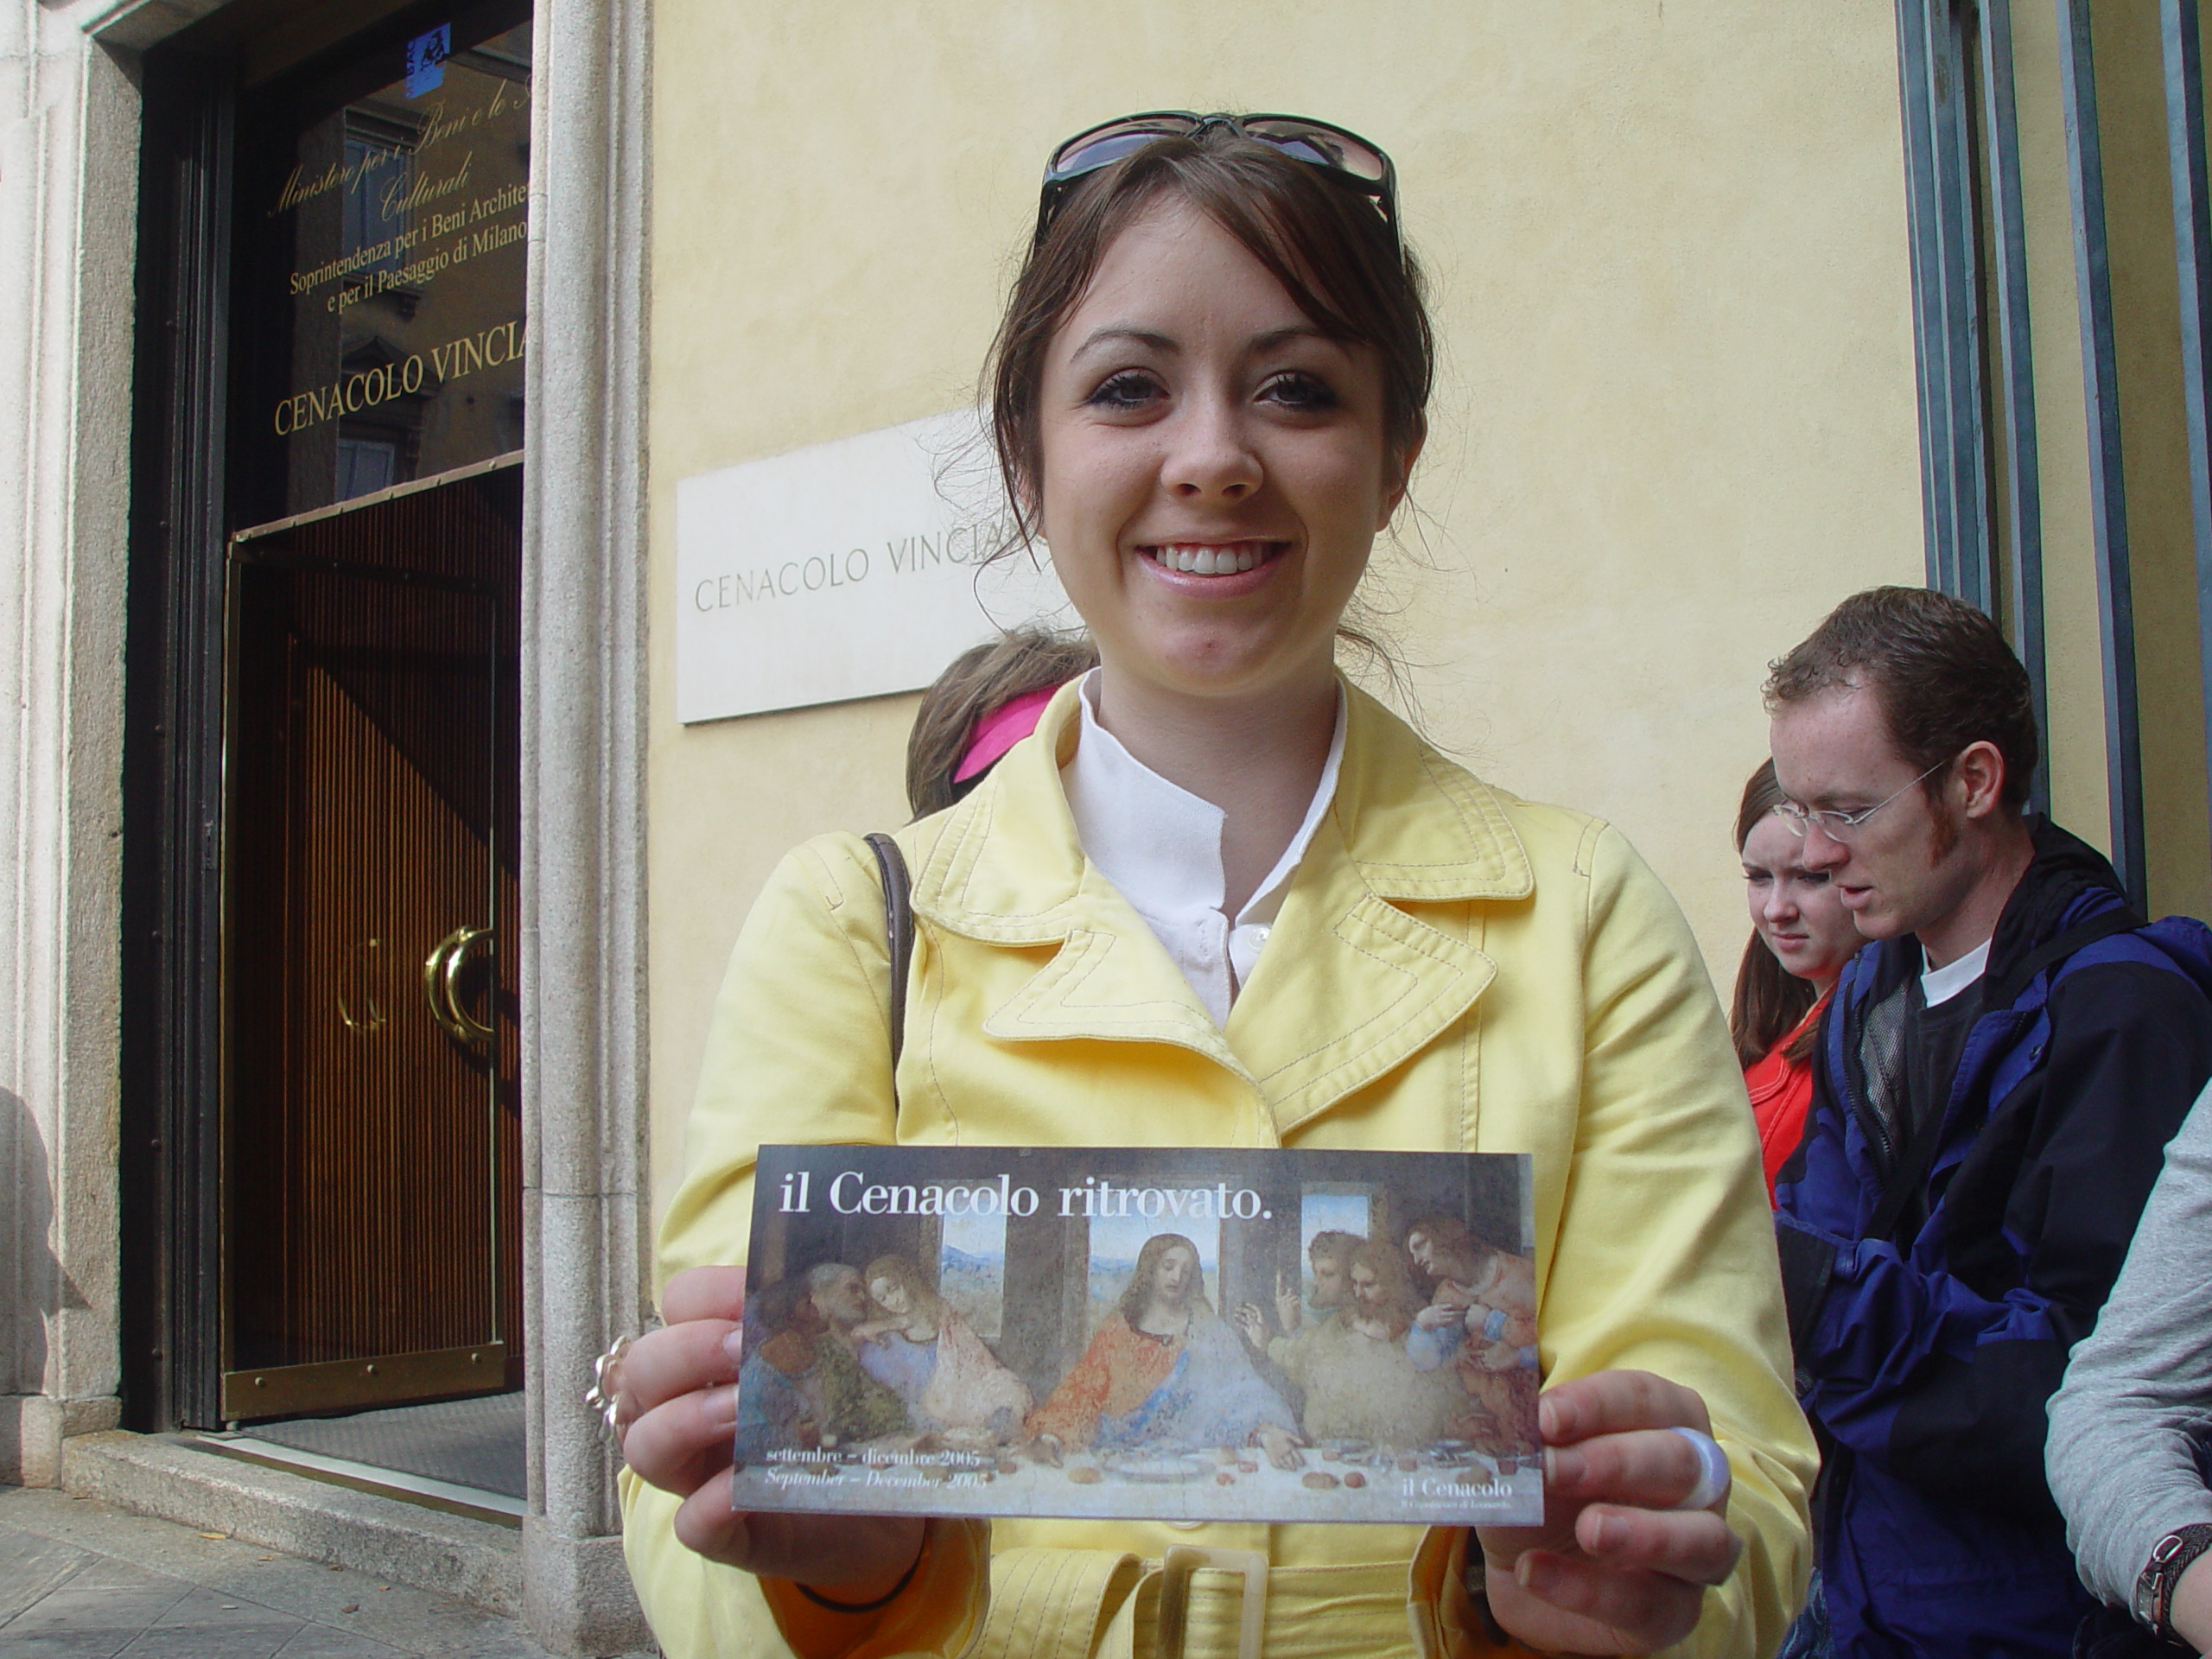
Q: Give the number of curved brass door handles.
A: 2